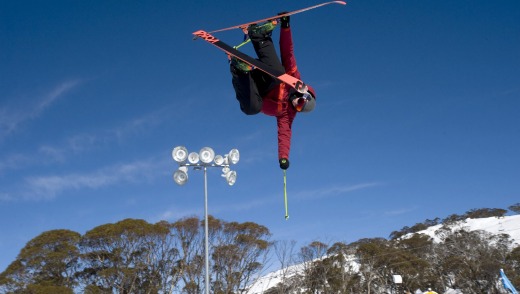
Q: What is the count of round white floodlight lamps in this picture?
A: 7